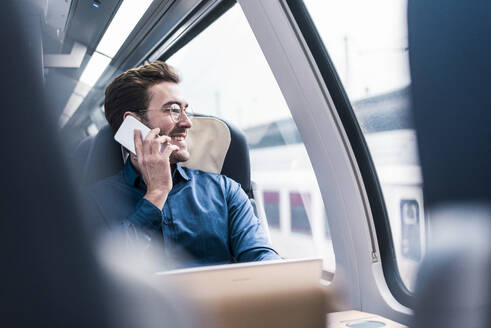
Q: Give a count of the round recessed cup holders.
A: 1